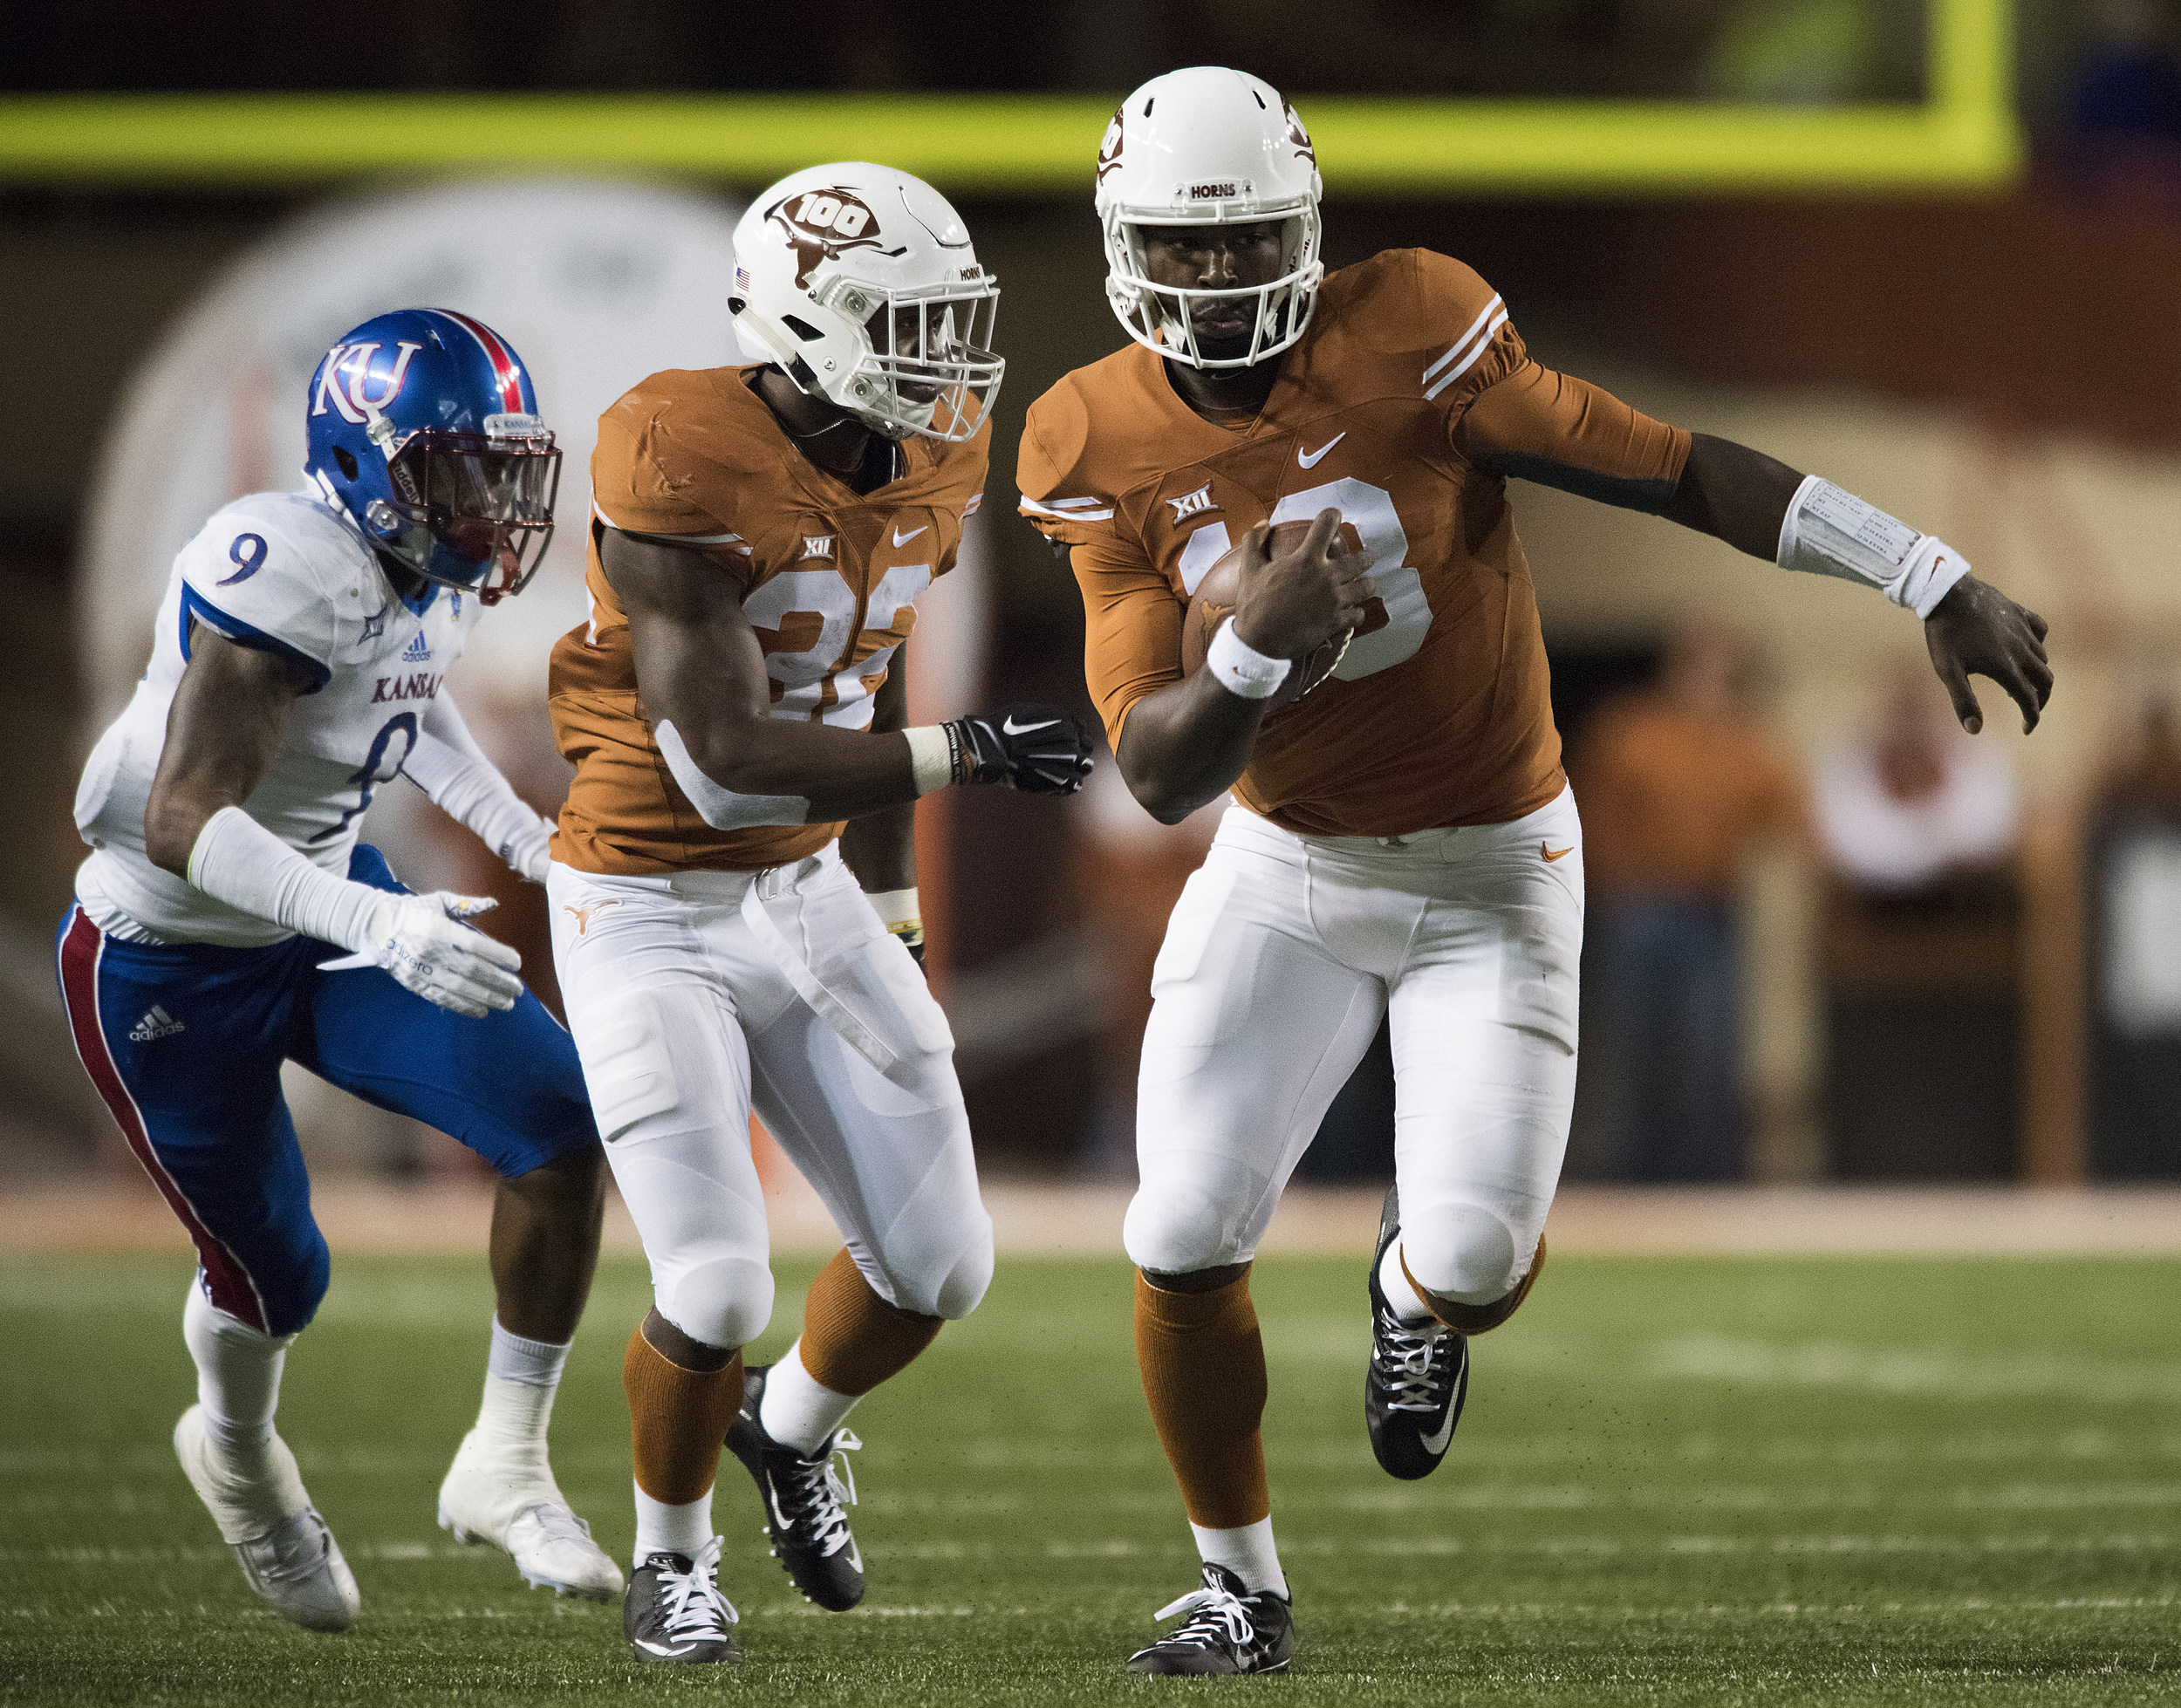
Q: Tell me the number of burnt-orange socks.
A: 4